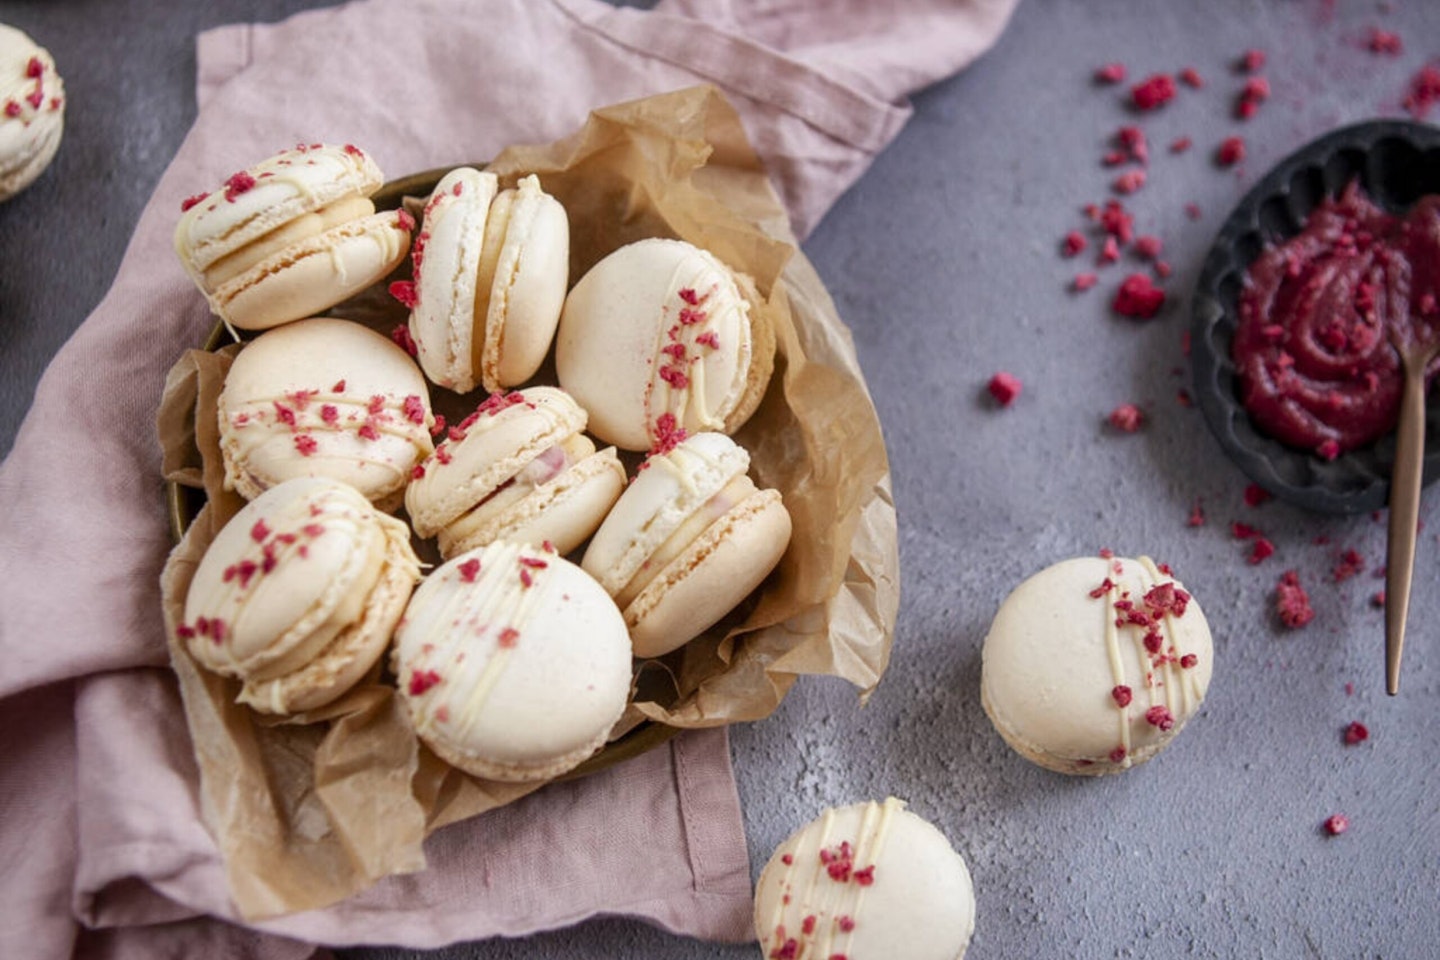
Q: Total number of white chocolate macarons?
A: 11